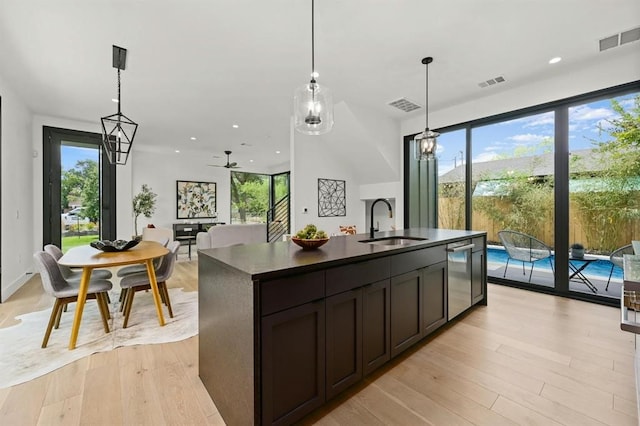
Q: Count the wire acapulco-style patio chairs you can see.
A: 2